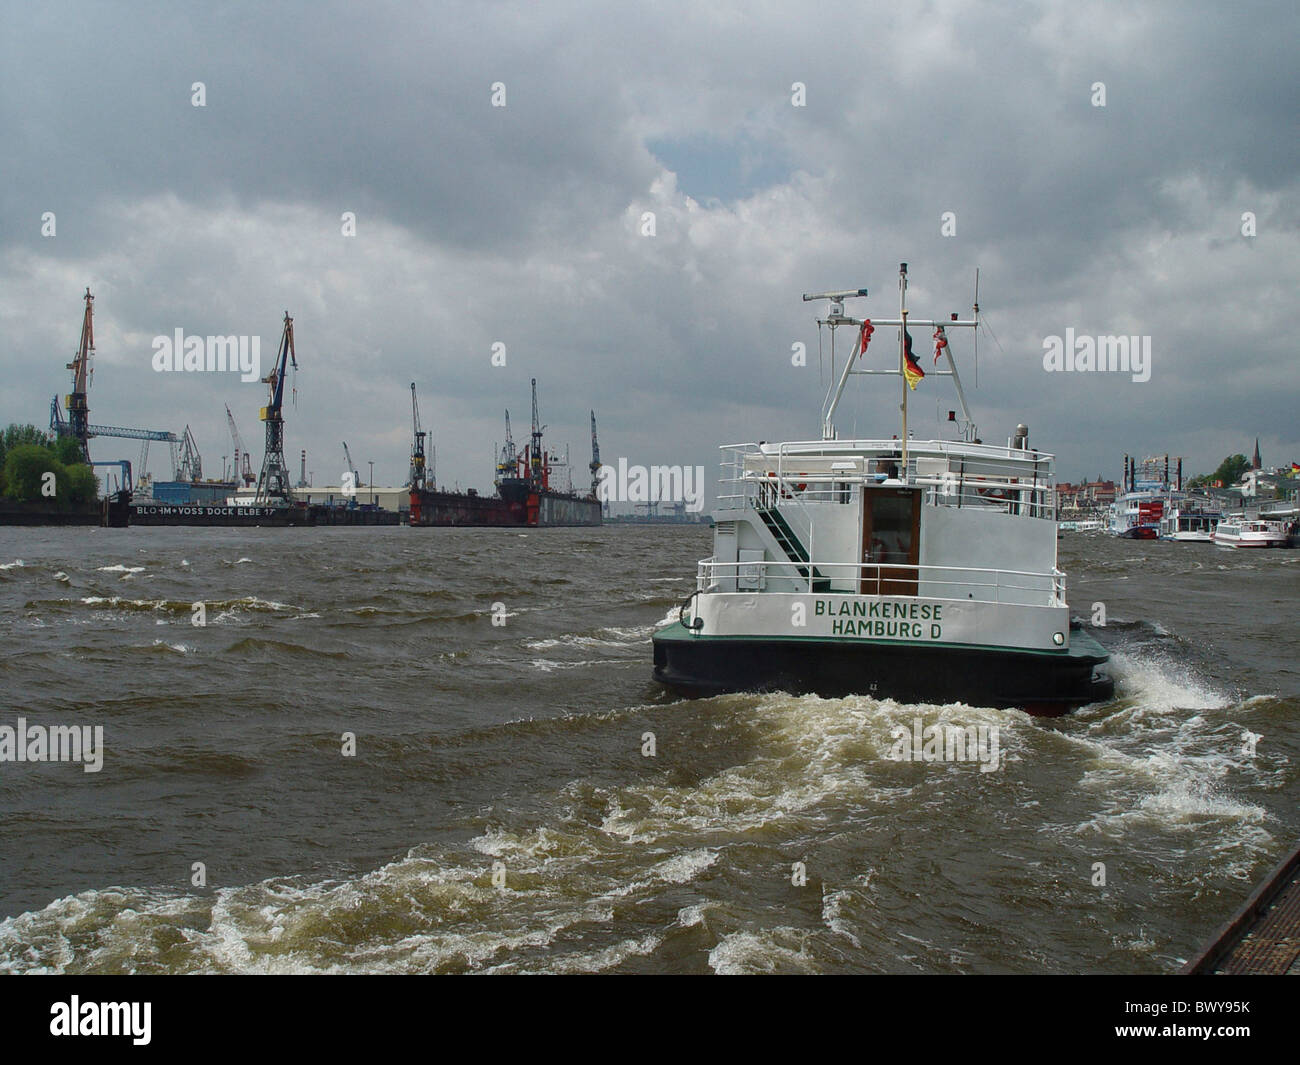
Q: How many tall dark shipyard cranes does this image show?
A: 6